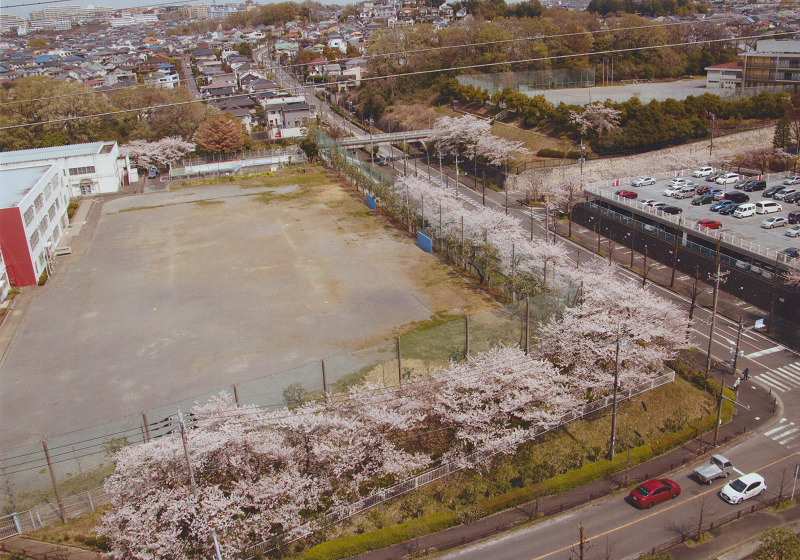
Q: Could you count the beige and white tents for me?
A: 0